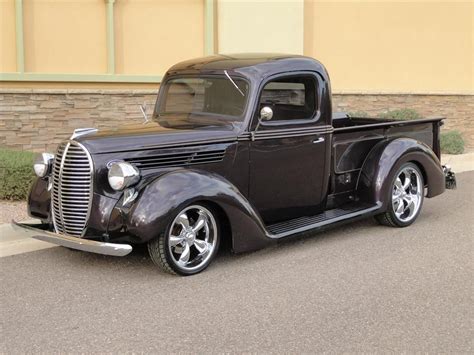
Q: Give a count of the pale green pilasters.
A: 3